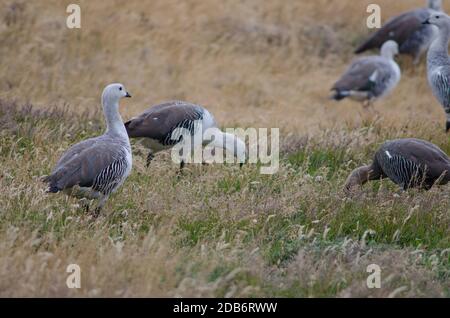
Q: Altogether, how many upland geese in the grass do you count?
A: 6